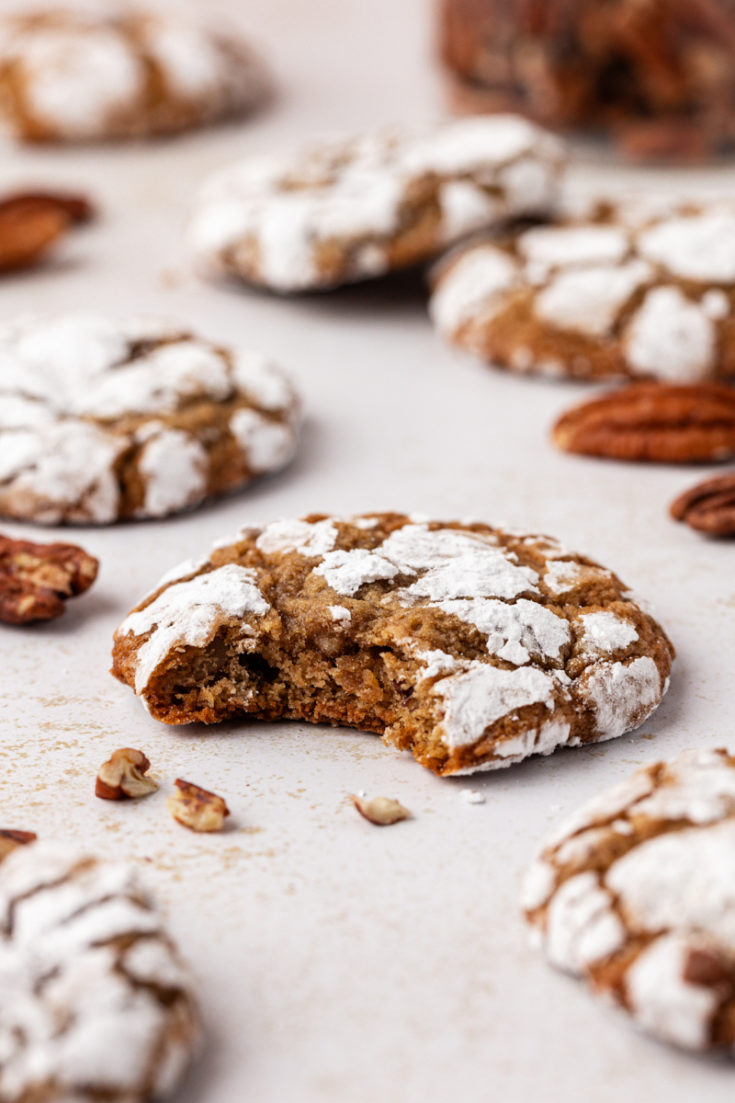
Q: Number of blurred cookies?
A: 6